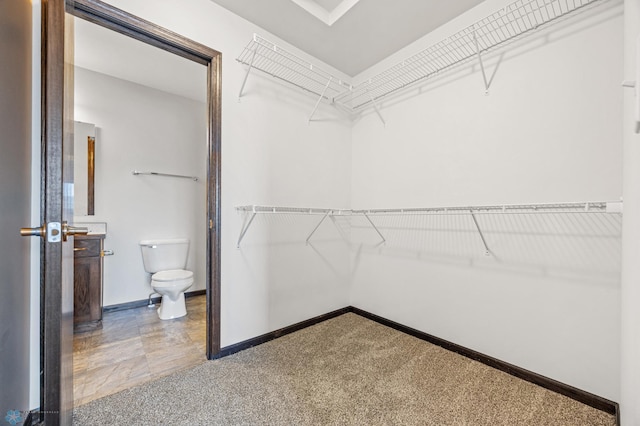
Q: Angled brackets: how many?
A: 8